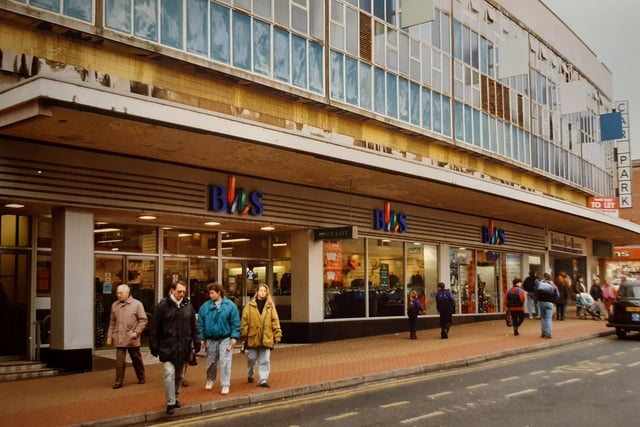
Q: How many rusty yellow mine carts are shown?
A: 0